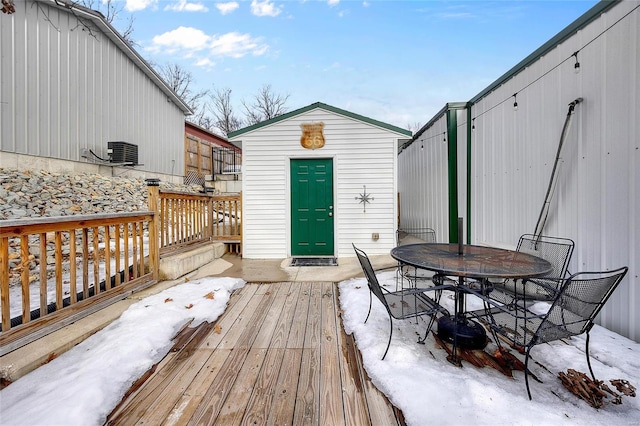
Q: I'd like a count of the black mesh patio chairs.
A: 4